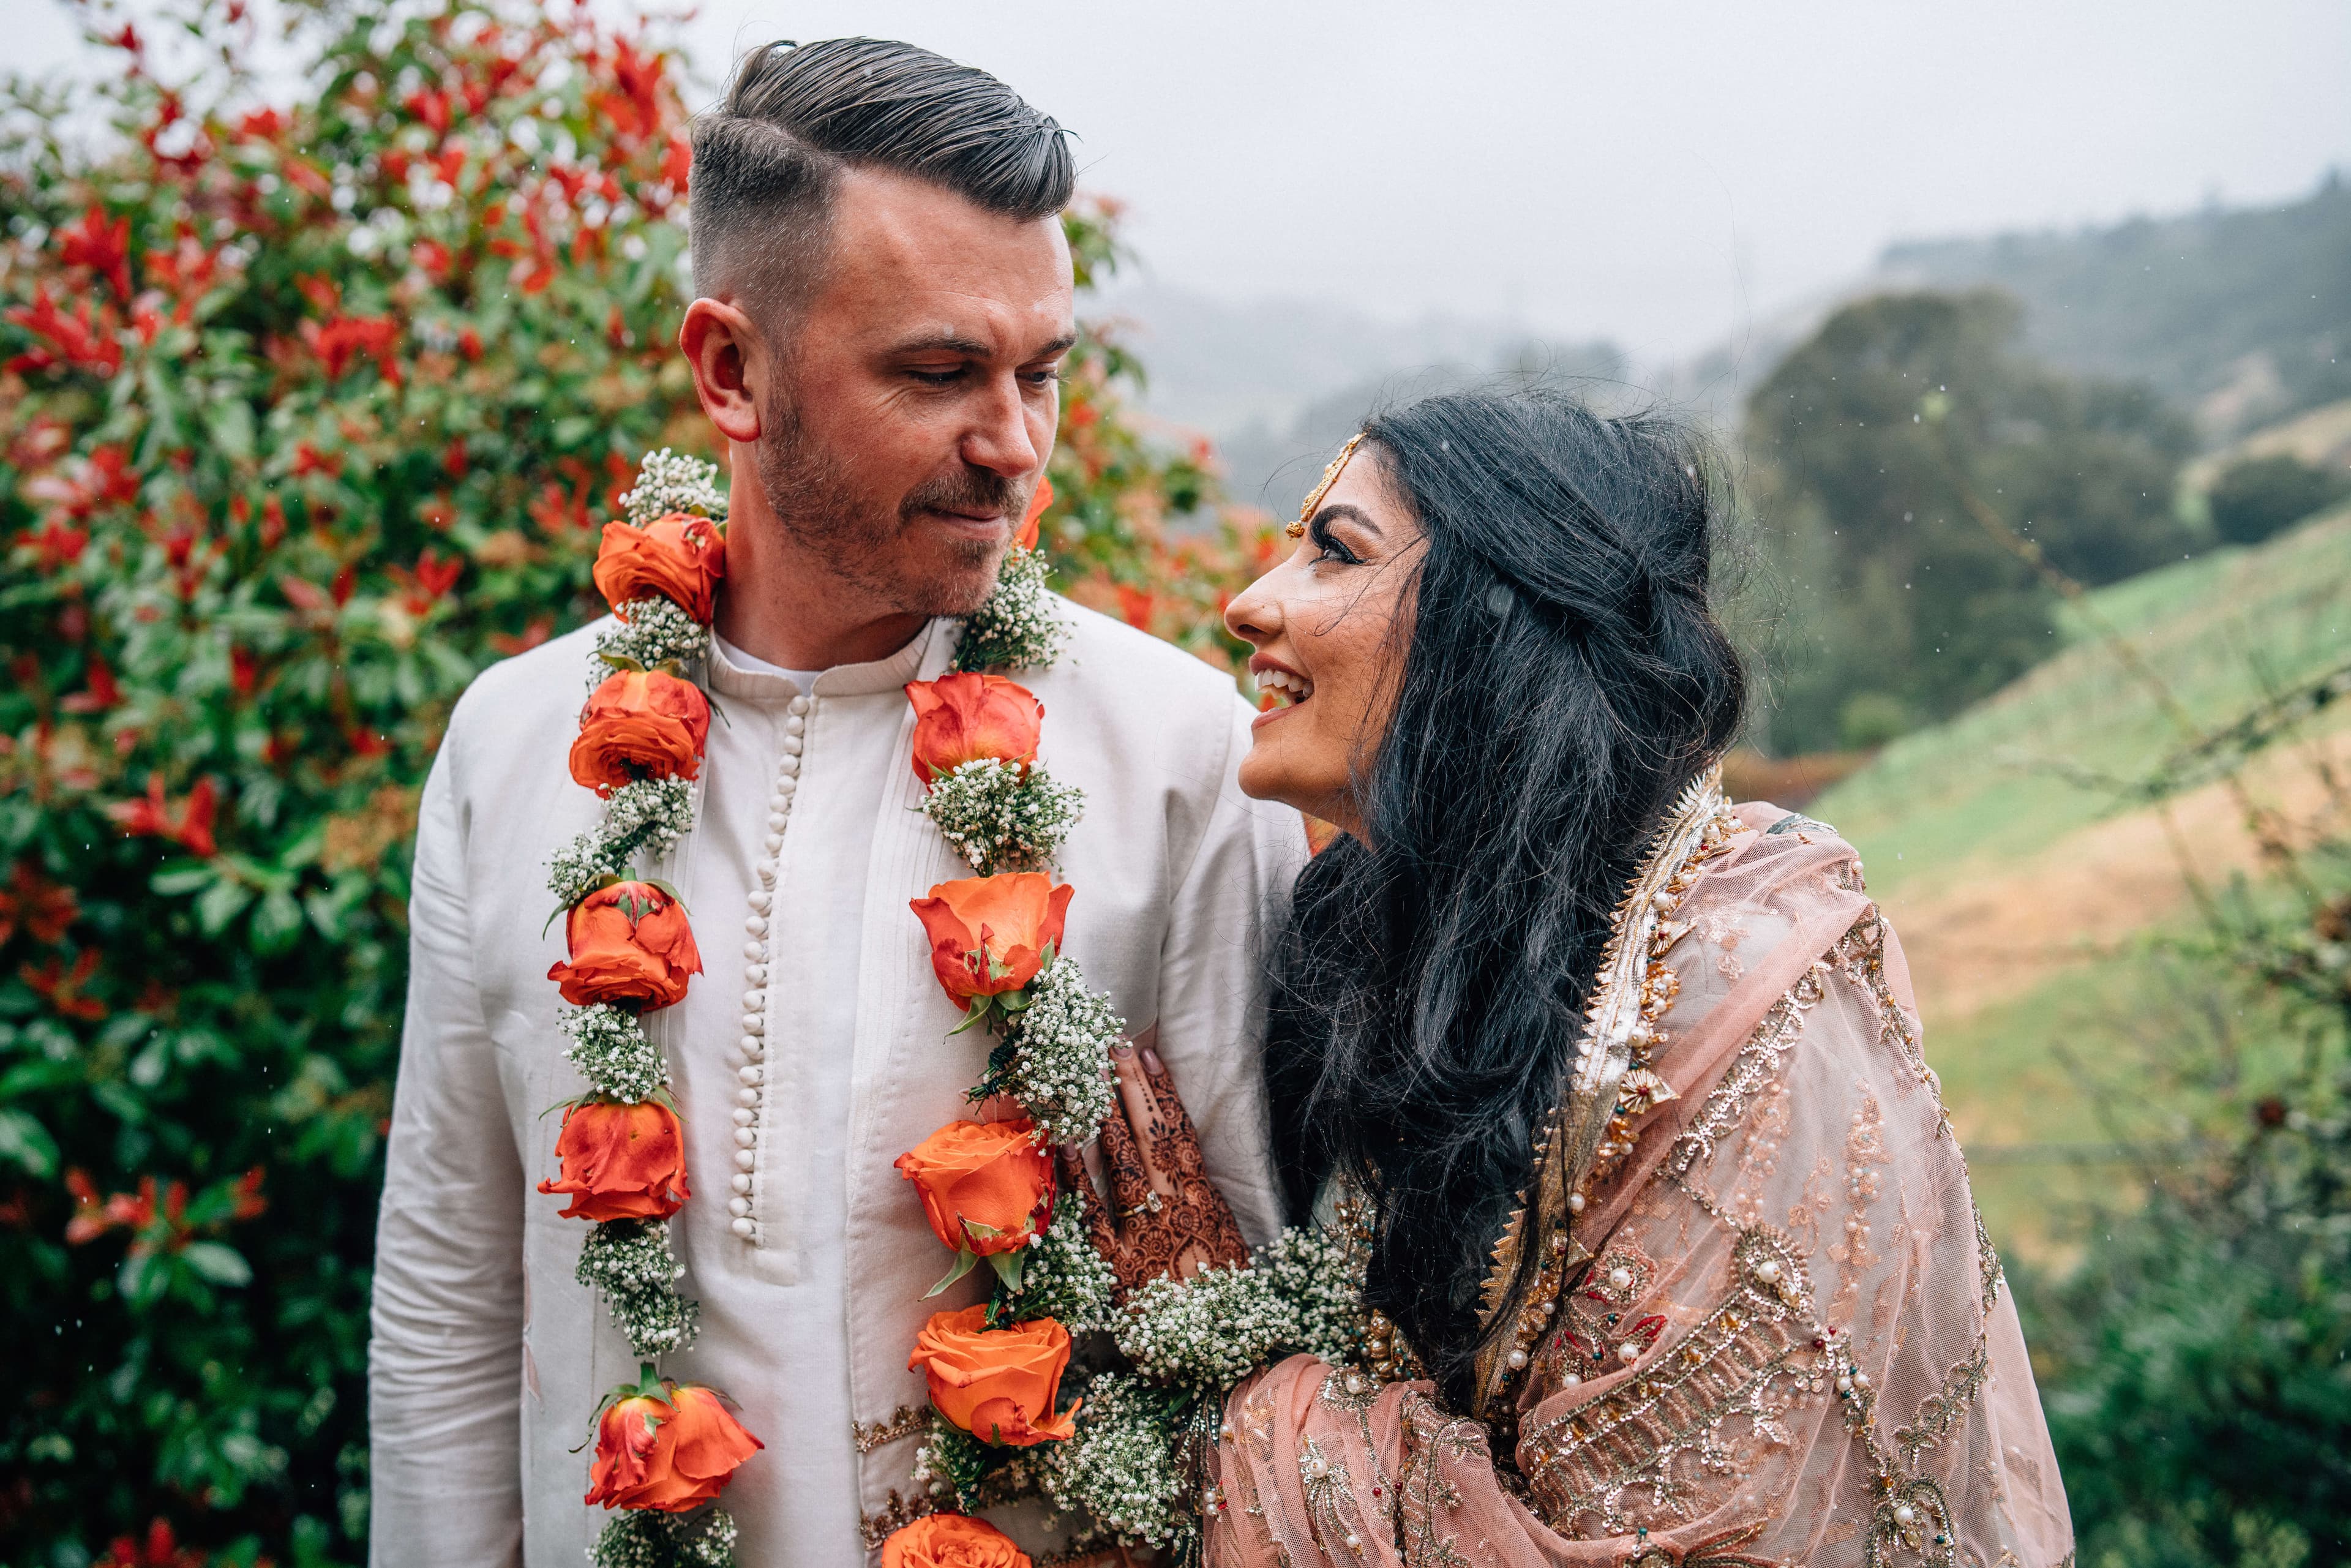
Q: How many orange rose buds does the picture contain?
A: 11